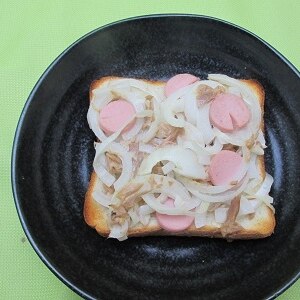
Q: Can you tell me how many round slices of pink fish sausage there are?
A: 5